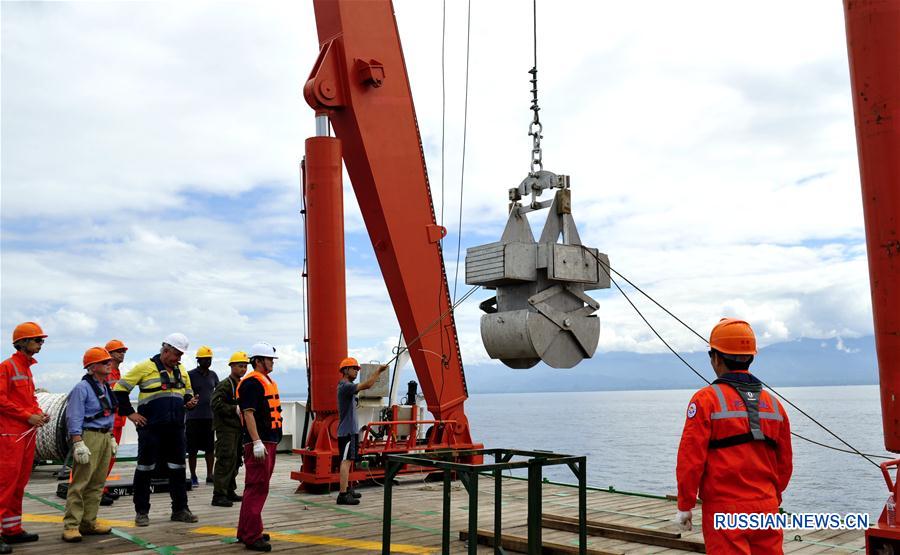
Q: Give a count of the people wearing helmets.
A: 9